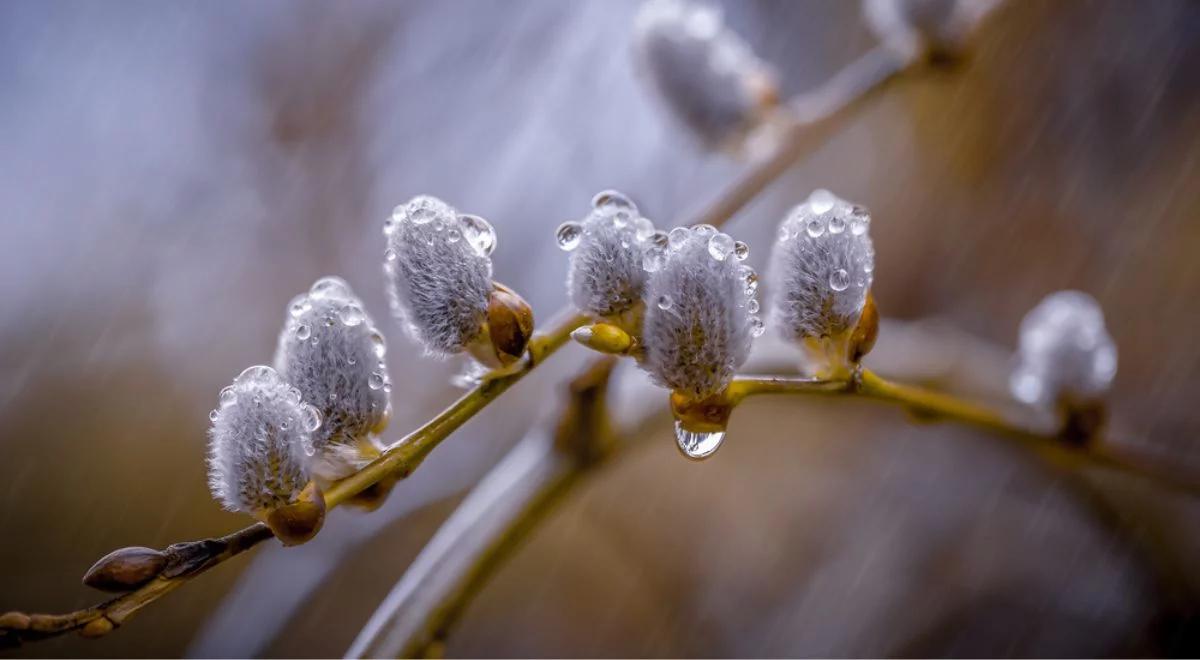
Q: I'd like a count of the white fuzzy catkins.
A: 9